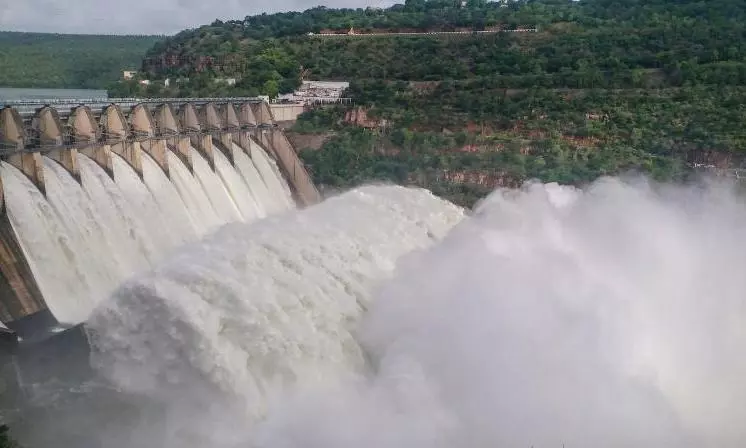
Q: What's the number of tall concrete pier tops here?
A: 11